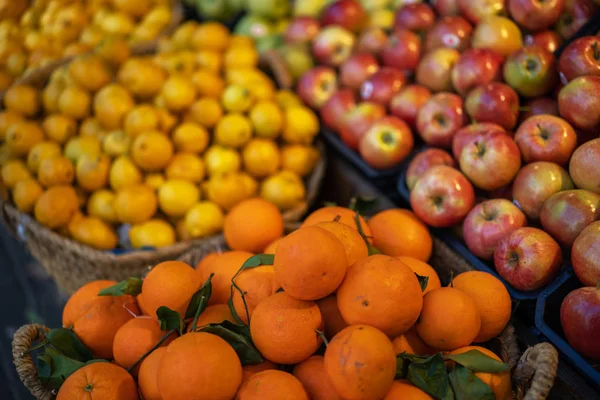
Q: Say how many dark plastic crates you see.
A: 3